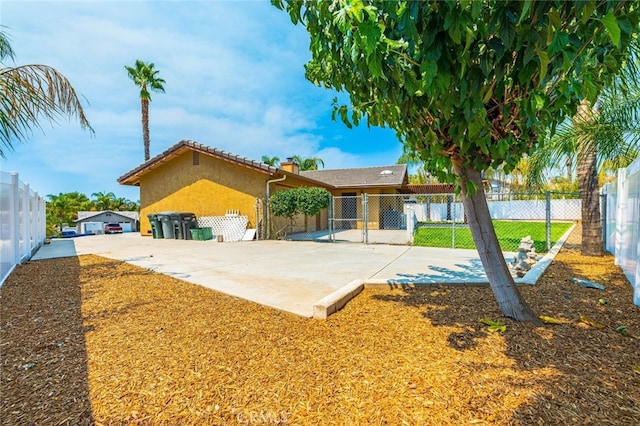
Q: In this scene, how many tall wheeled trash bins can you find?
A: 4